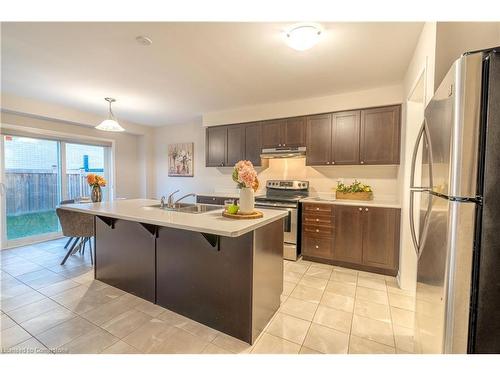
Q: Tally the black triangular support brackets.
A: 3